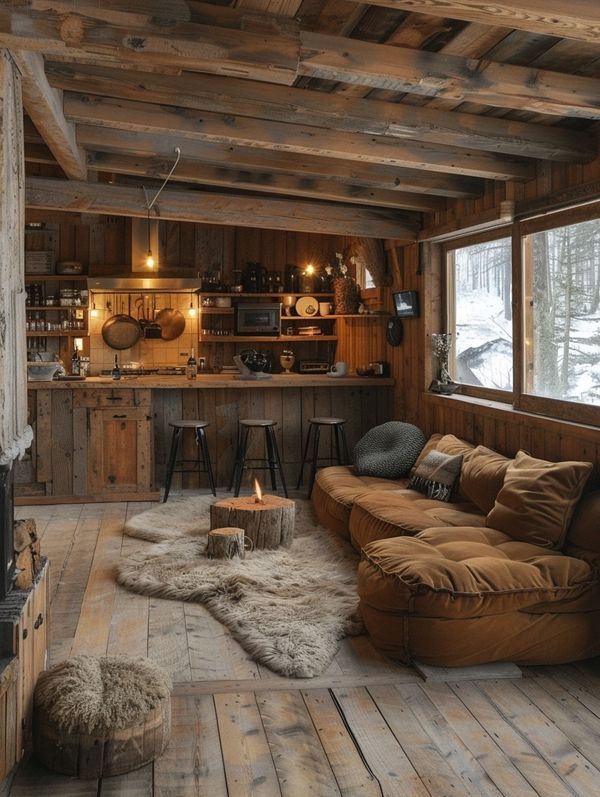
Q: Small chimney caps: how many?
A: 0